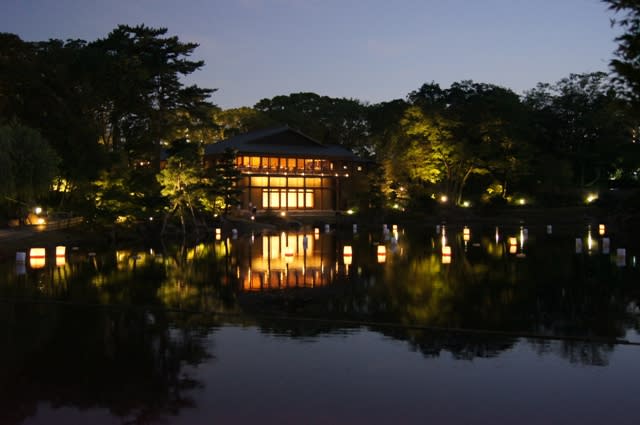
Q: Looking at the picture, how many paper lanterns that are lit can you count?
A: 12